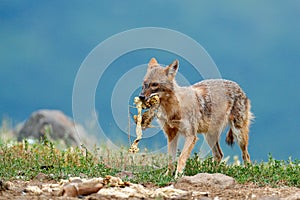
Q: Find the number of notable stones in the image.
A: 2